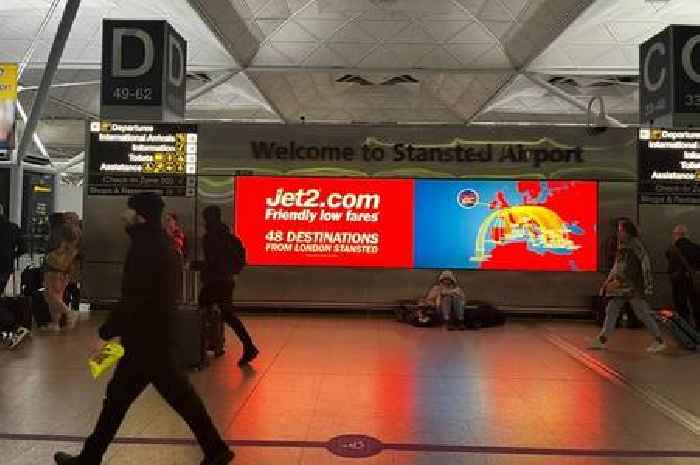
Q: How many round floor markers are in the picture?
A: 1